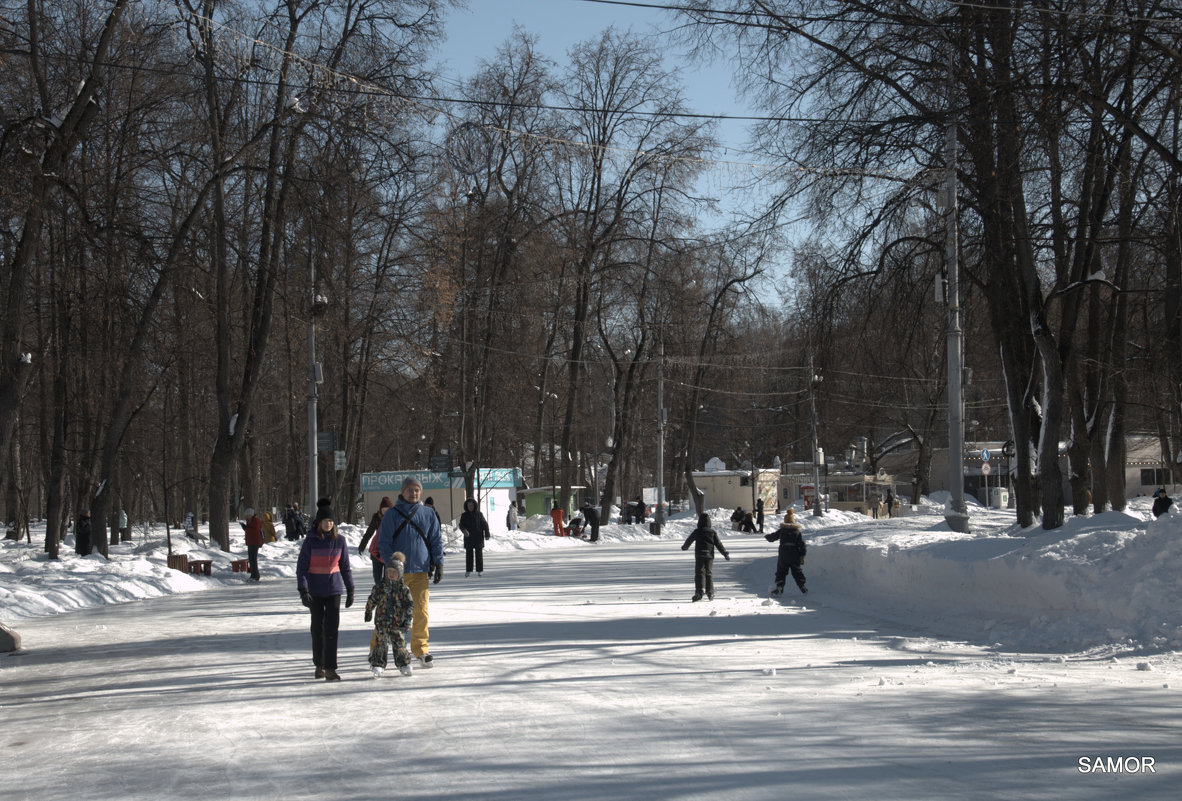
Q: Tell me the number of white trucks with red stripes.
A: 0